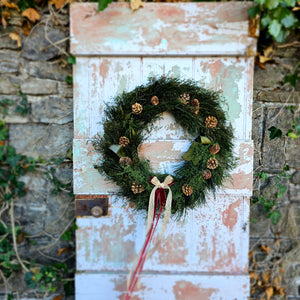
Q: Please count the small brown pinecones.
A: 12